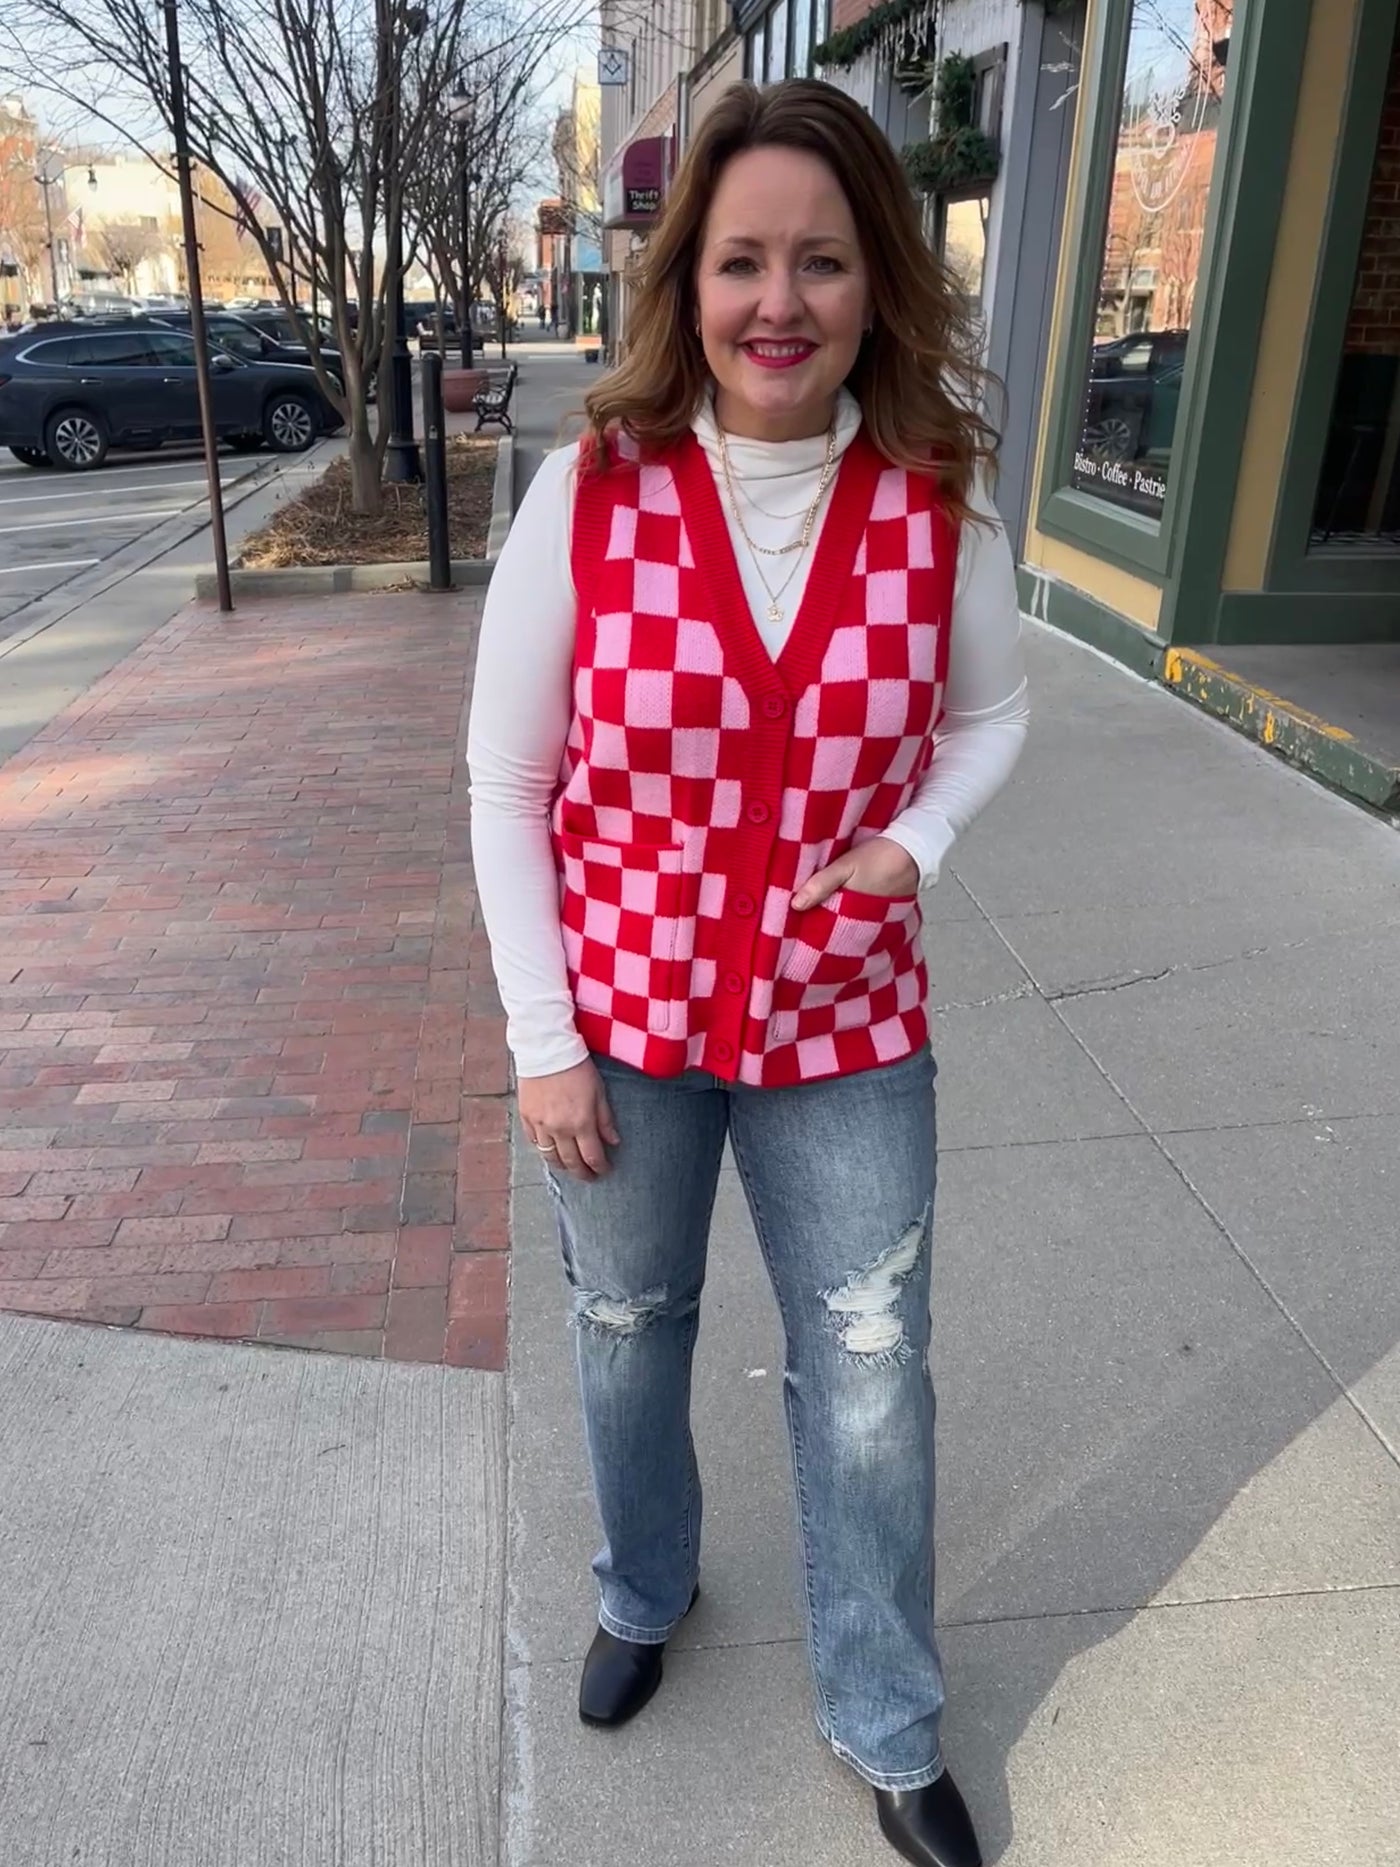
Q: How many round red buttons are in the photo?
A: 5